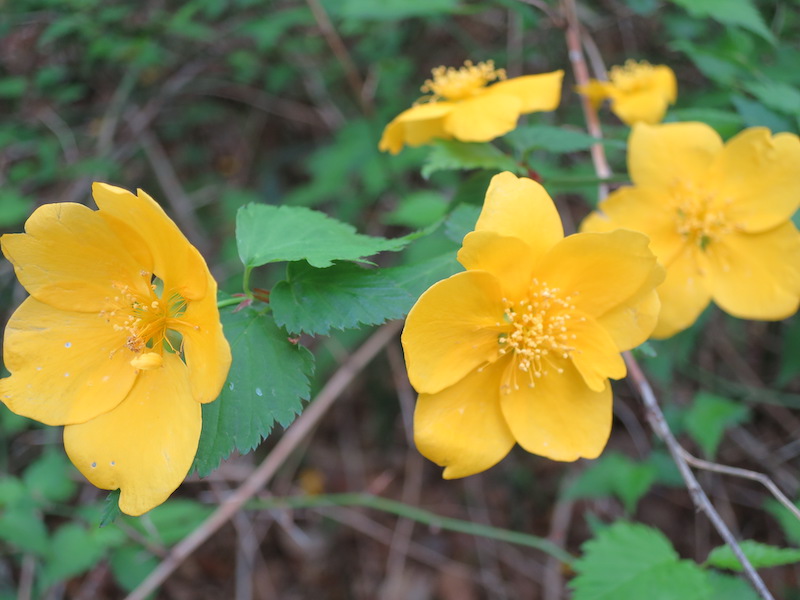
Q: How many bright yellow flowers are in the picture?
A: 5